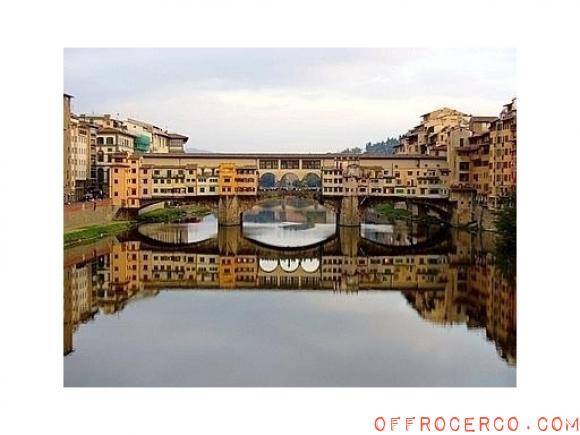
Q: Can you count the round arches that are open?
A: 3